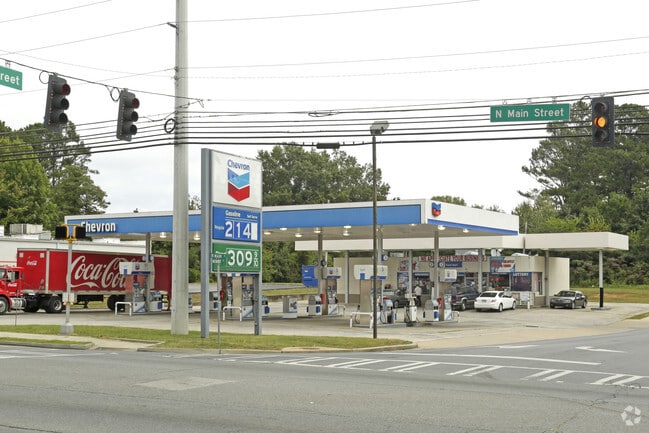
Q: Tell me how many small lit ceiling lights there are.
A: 11